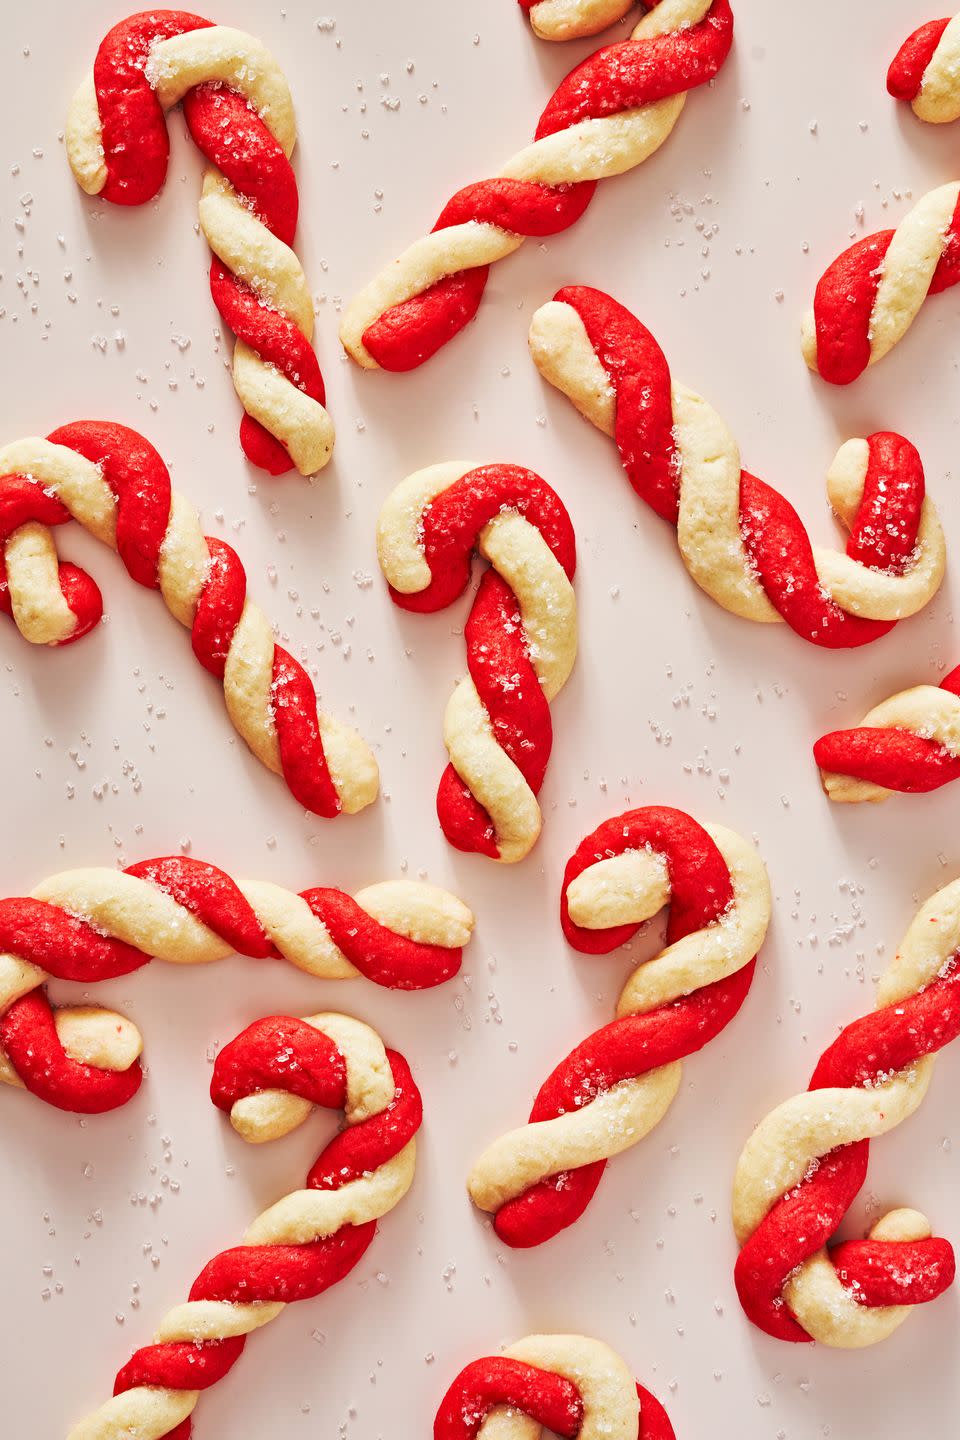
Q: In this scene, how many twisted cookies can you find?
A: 13